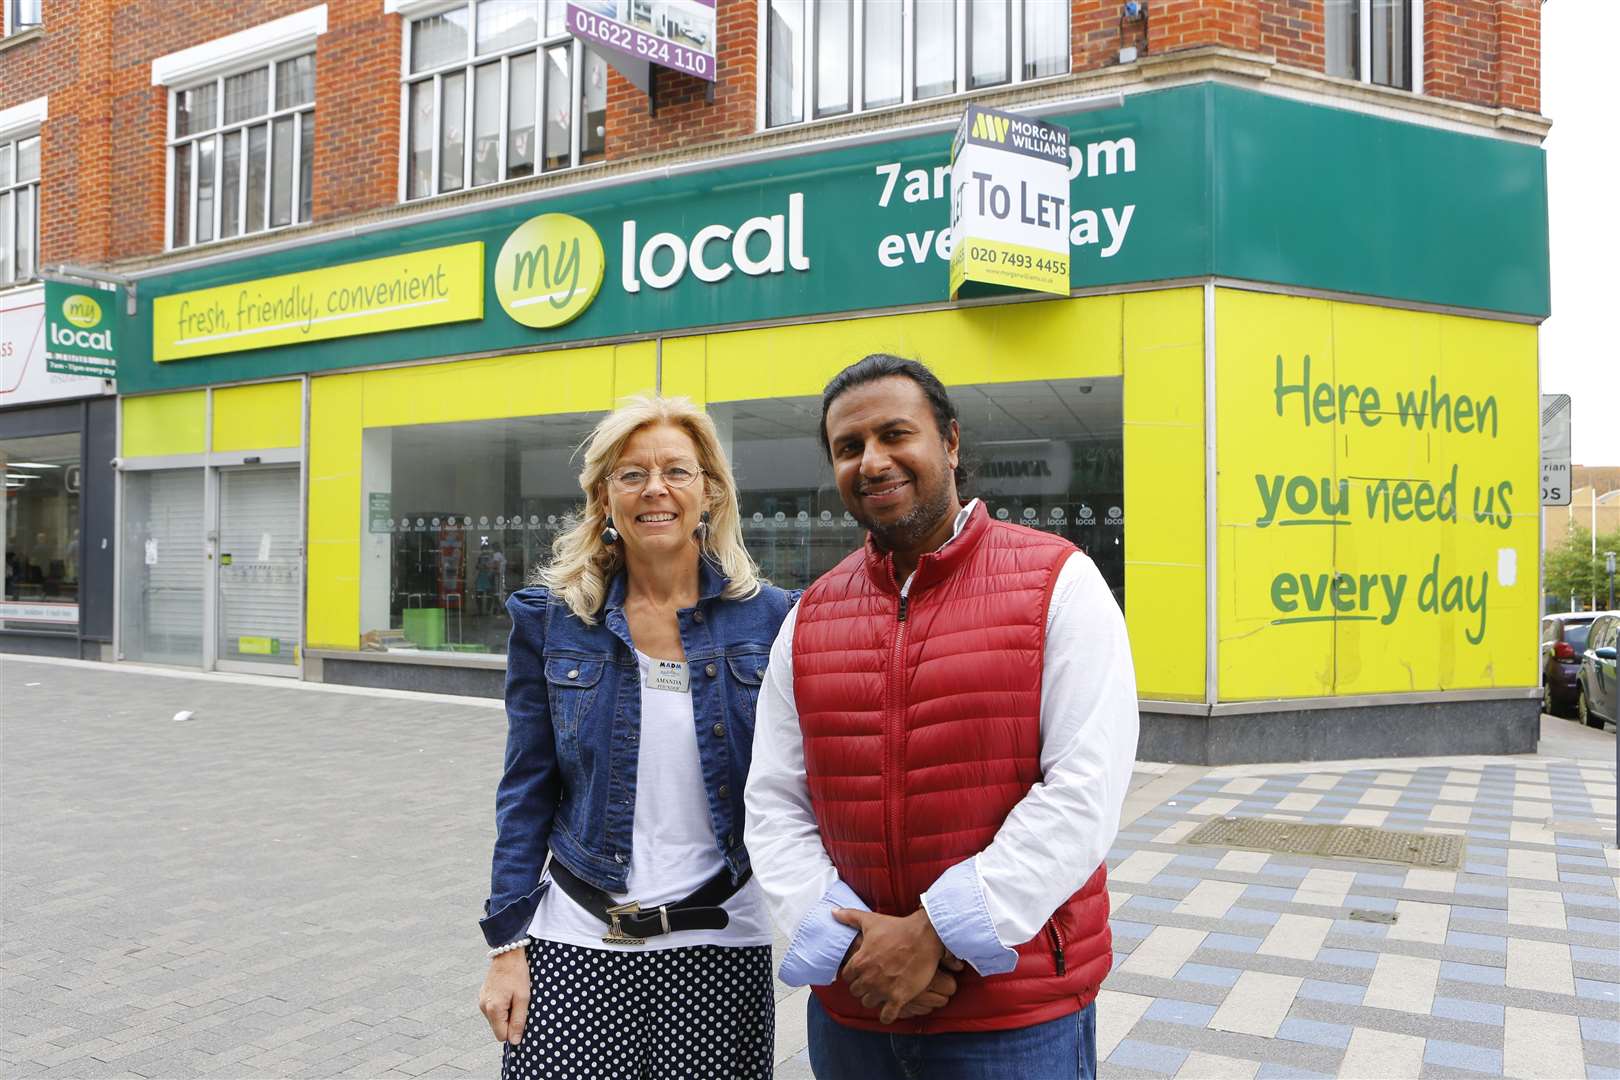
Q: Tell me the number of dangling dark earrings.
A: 2